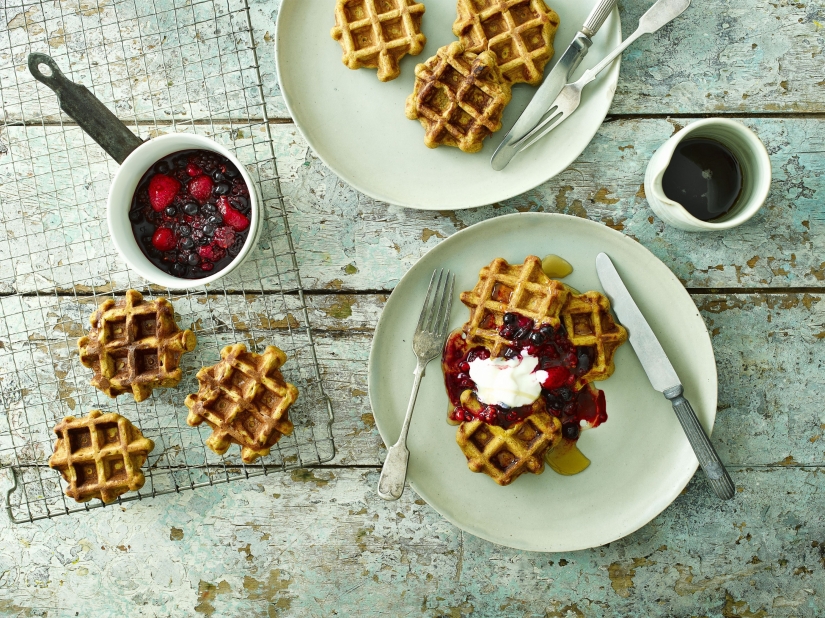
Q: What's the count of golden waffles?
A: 9